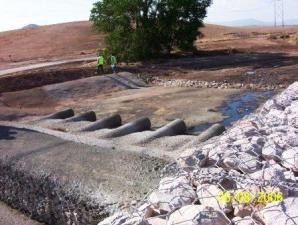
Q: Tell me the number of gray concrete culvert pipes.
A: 6